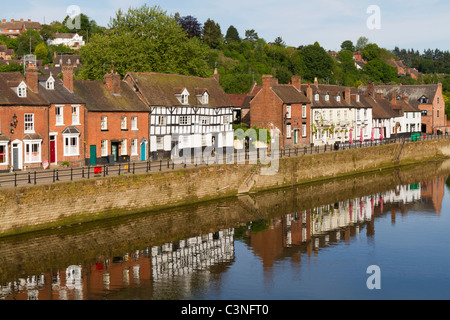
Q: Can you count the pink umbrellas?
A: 4